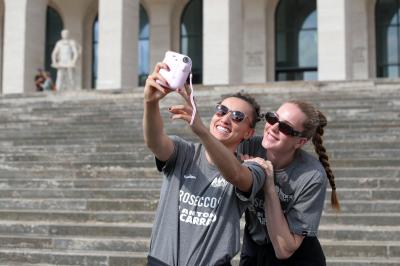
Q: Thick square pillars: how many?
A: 4